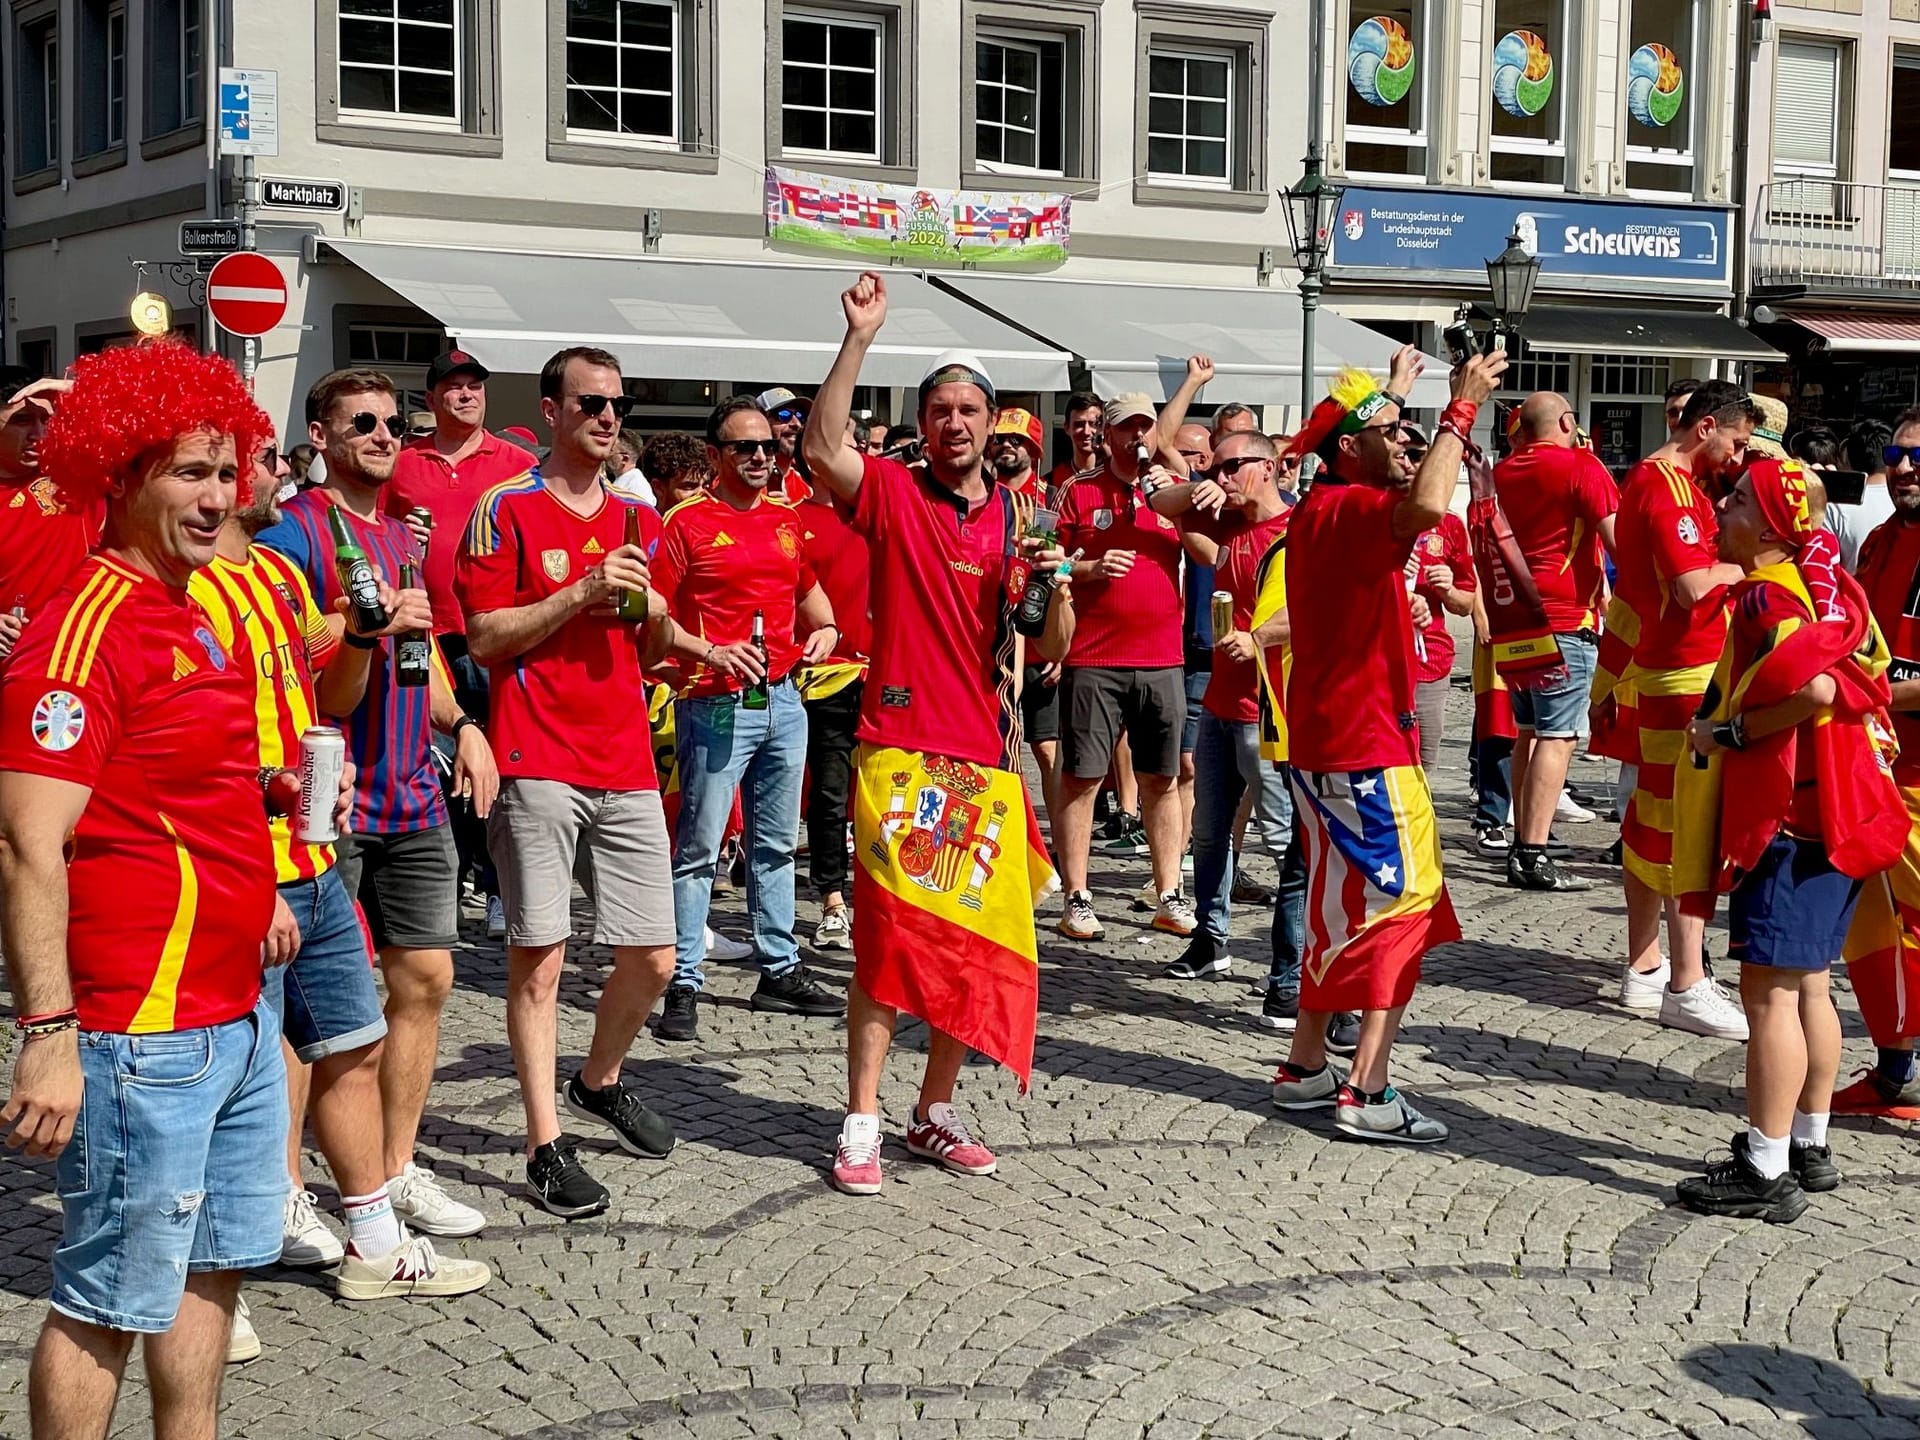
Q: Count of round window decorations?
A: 3